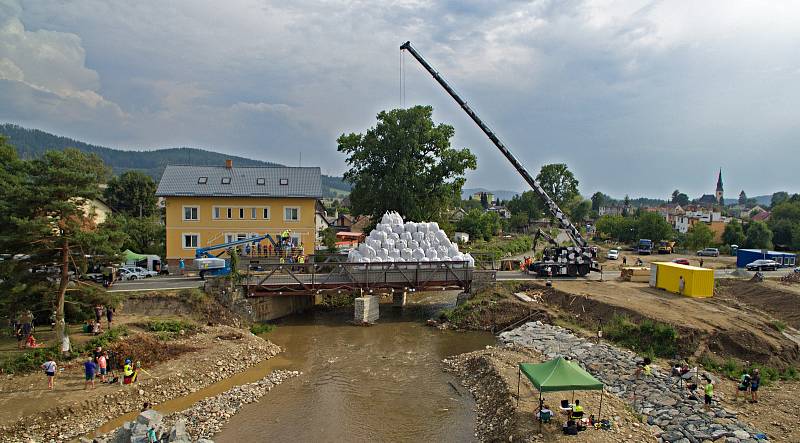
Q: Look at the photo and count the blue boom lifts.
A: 1